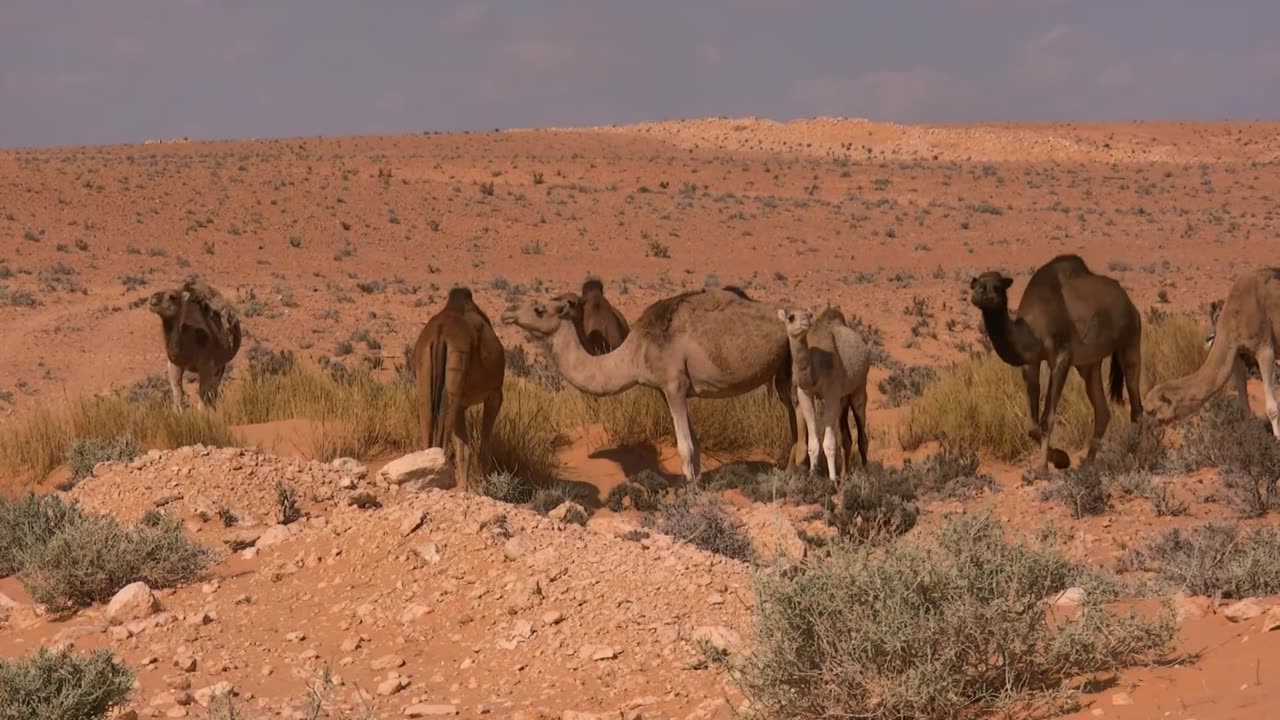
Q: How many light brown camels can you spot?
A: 3